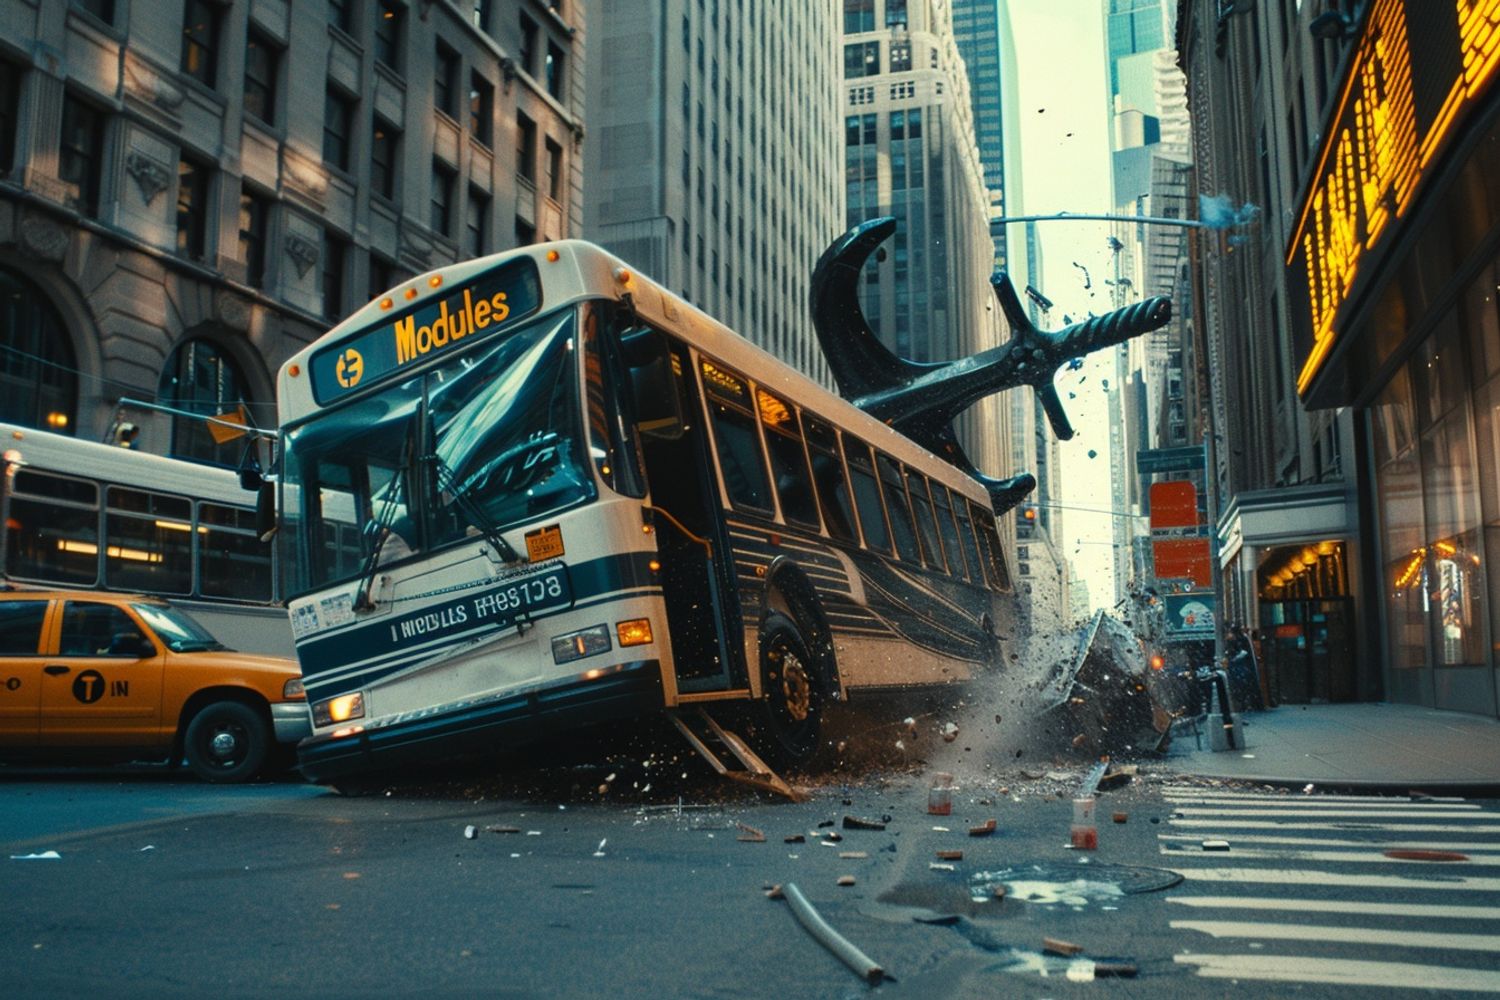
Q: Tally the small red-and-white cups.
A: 2